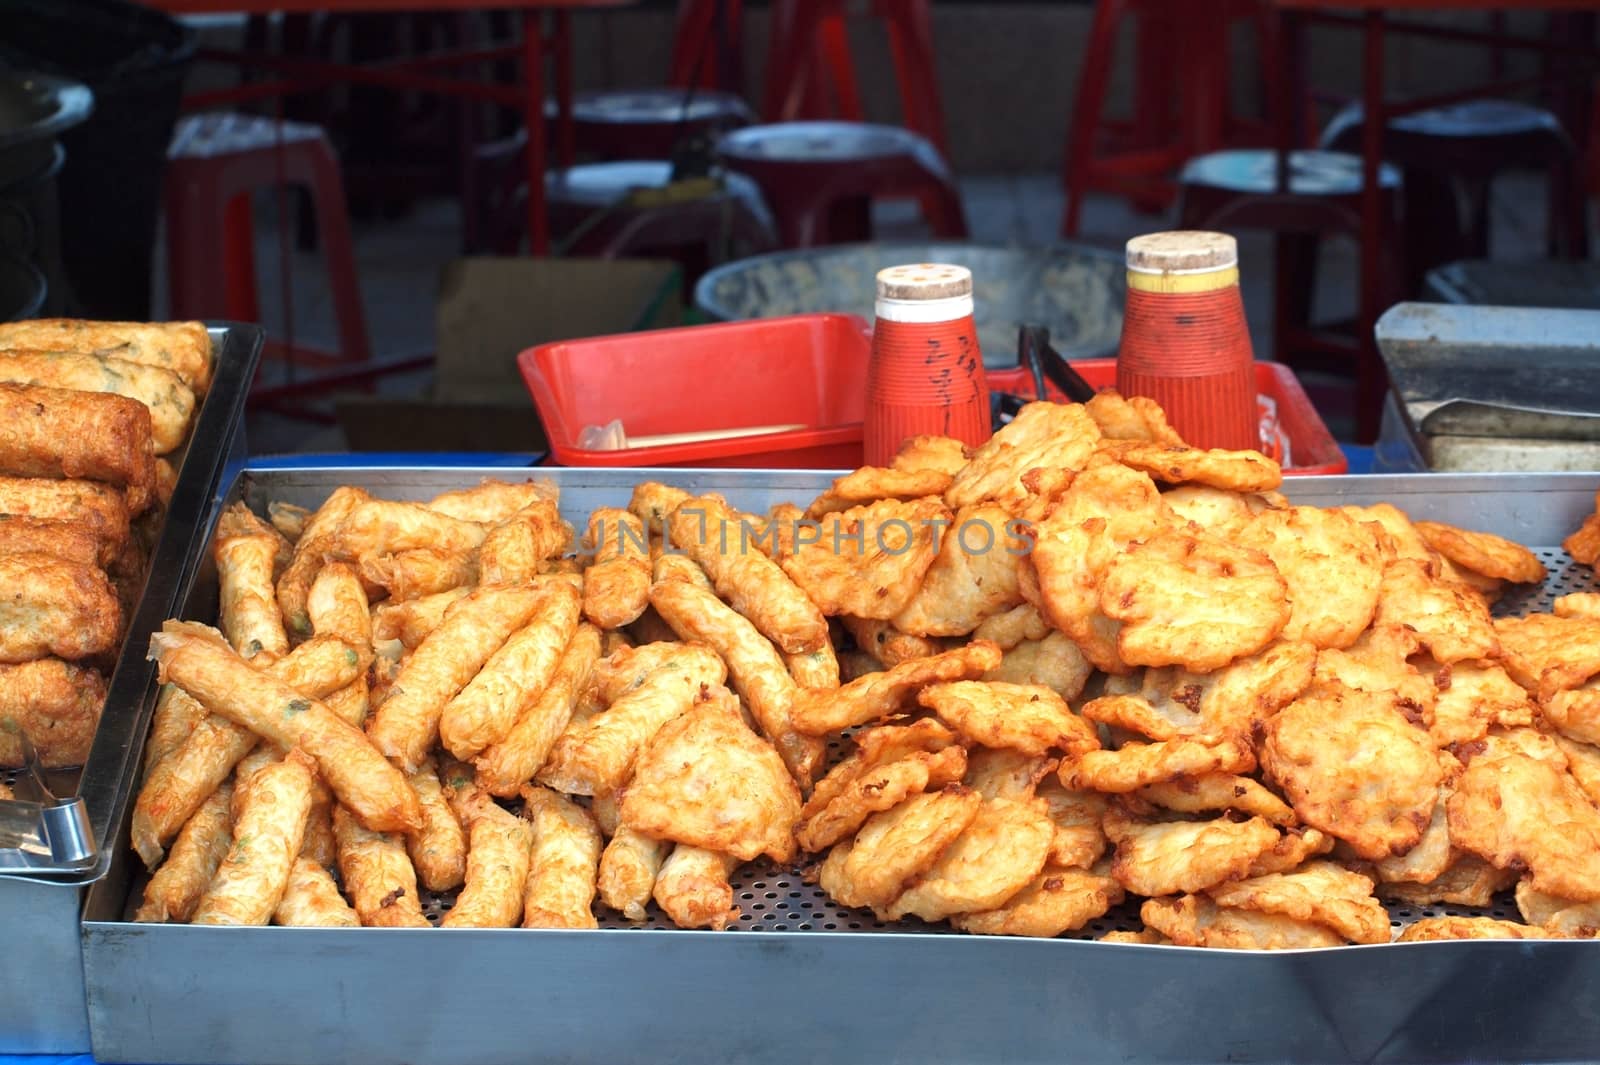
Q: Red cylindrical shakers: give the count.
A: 2